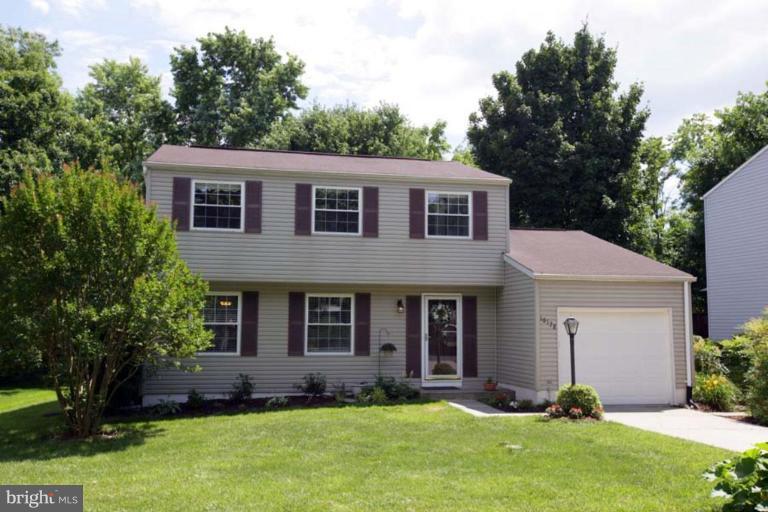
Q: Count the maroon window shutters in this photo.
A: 11